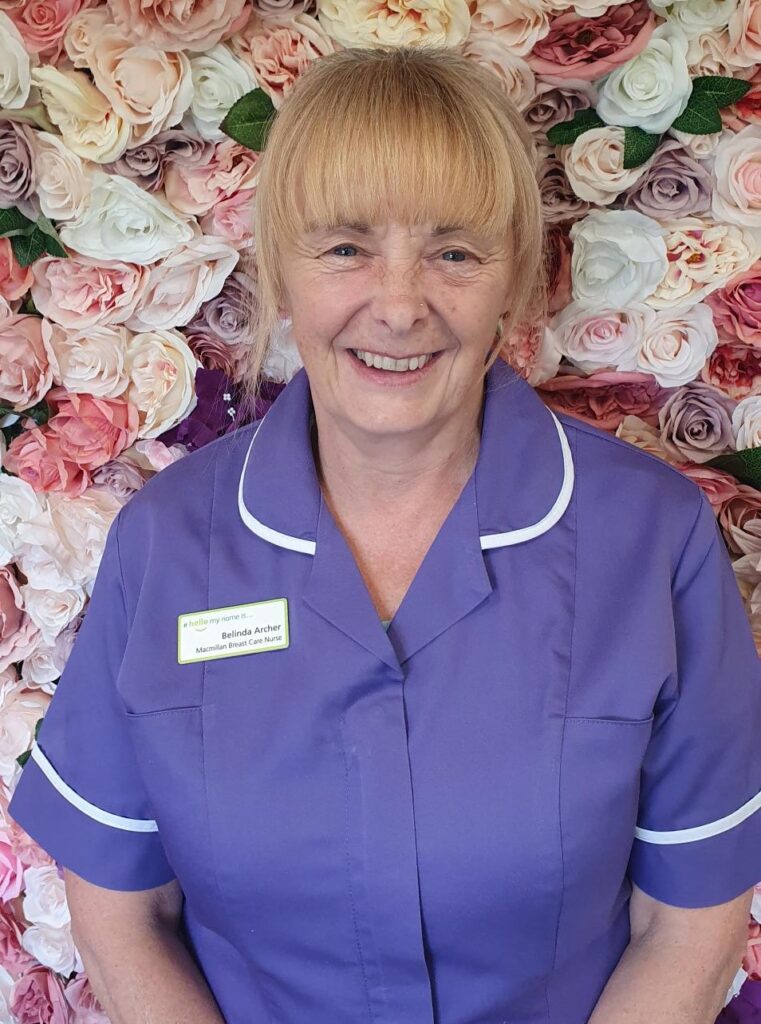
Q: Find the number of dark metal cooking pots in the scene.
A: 0